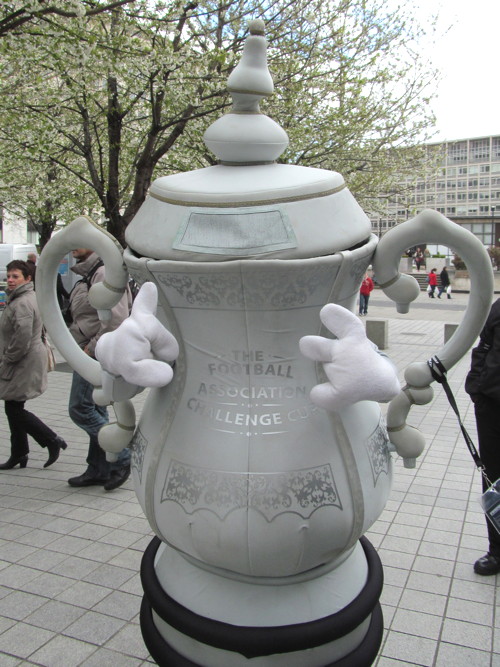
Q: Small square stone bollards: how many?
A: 2